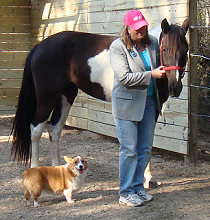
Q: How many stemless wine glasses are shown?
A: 0